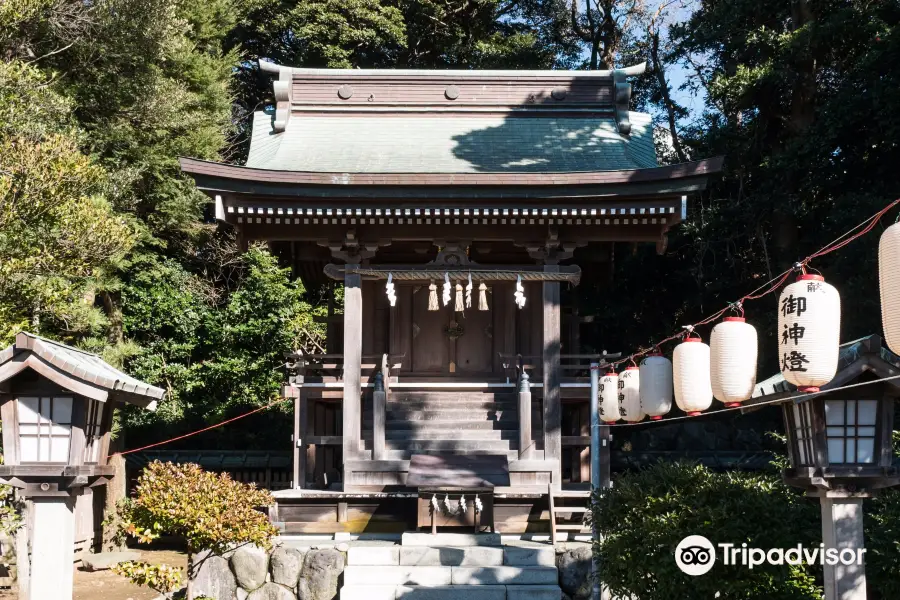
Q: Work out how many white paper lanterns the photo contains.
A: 7